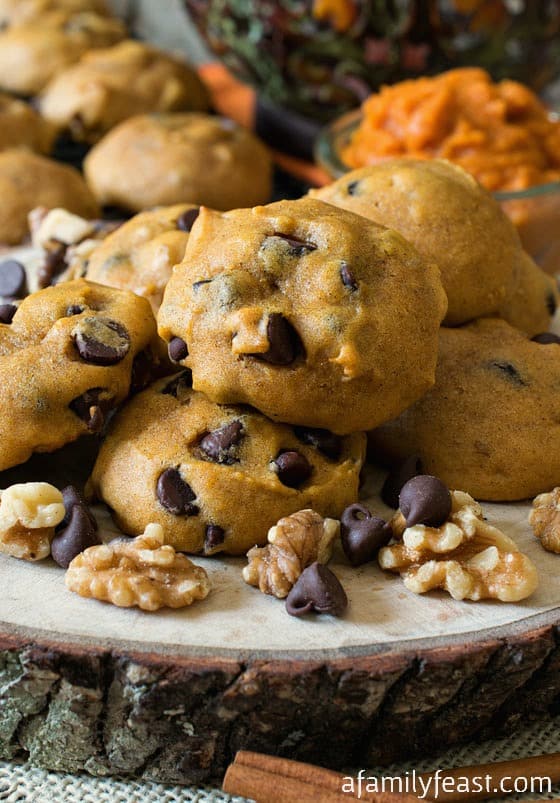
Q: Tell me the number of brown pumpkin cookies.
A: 12